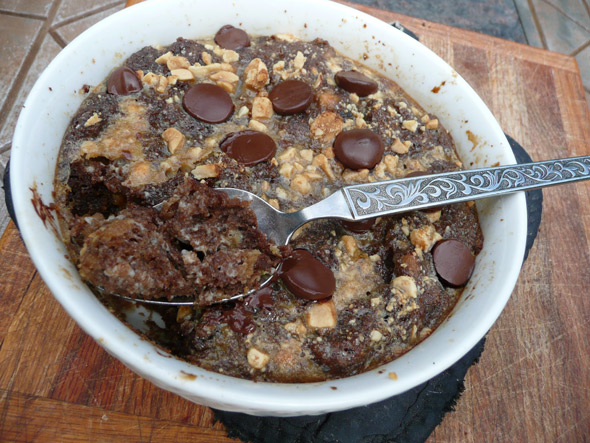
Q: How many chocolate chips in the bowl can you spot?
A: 11